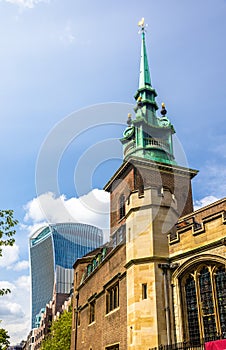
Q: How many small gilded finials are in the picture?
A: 3